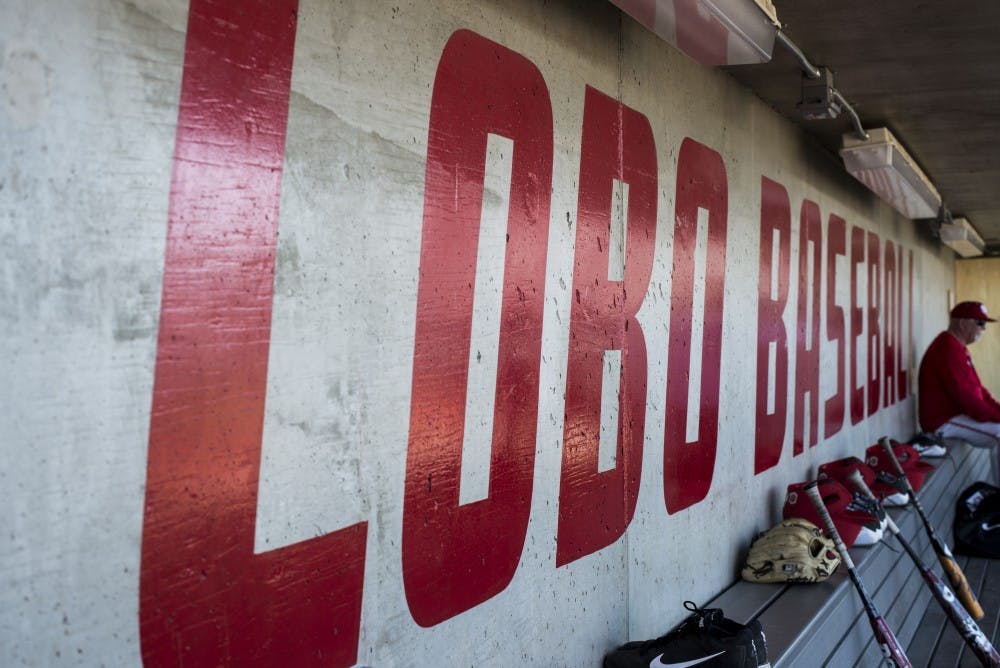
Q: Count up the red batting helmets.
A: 3